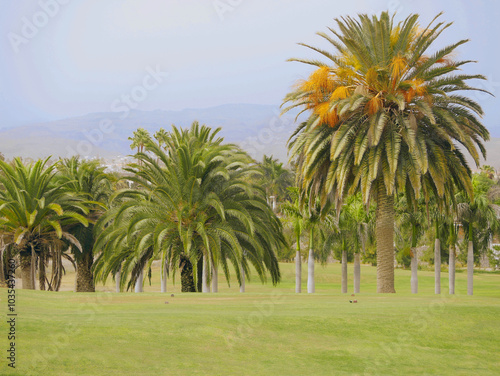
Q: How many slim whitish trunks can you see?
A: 14